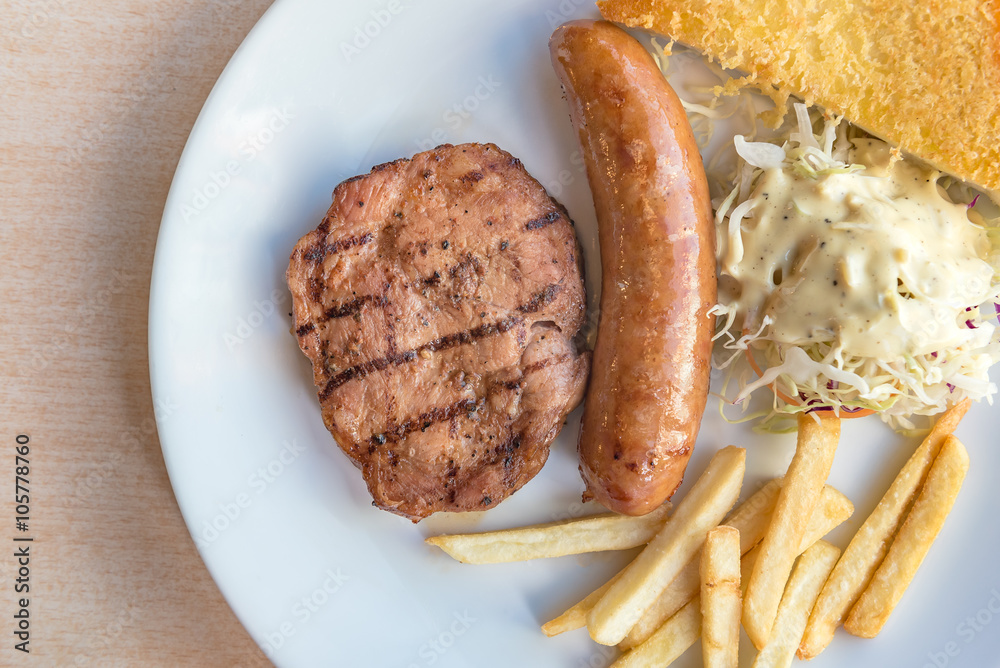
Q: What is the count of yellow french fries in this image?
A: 10